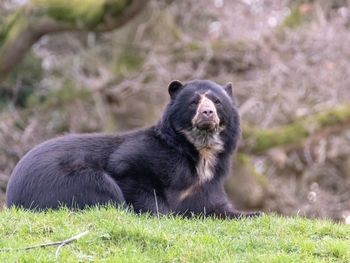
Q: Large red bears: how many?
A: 0